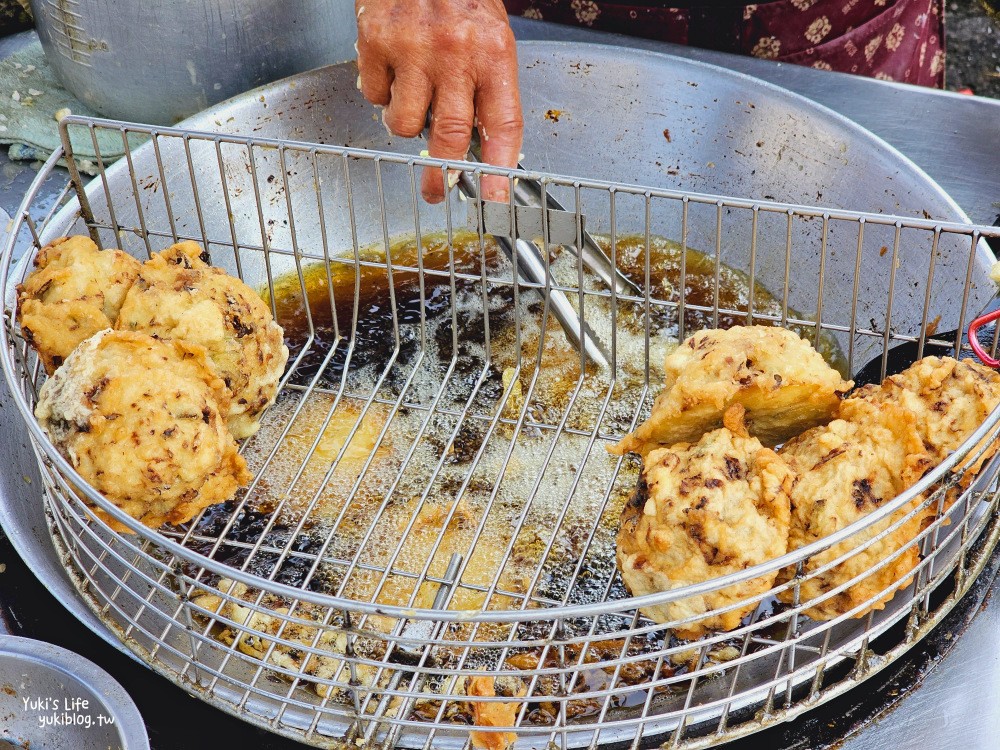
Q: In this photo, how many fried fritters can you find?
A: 7